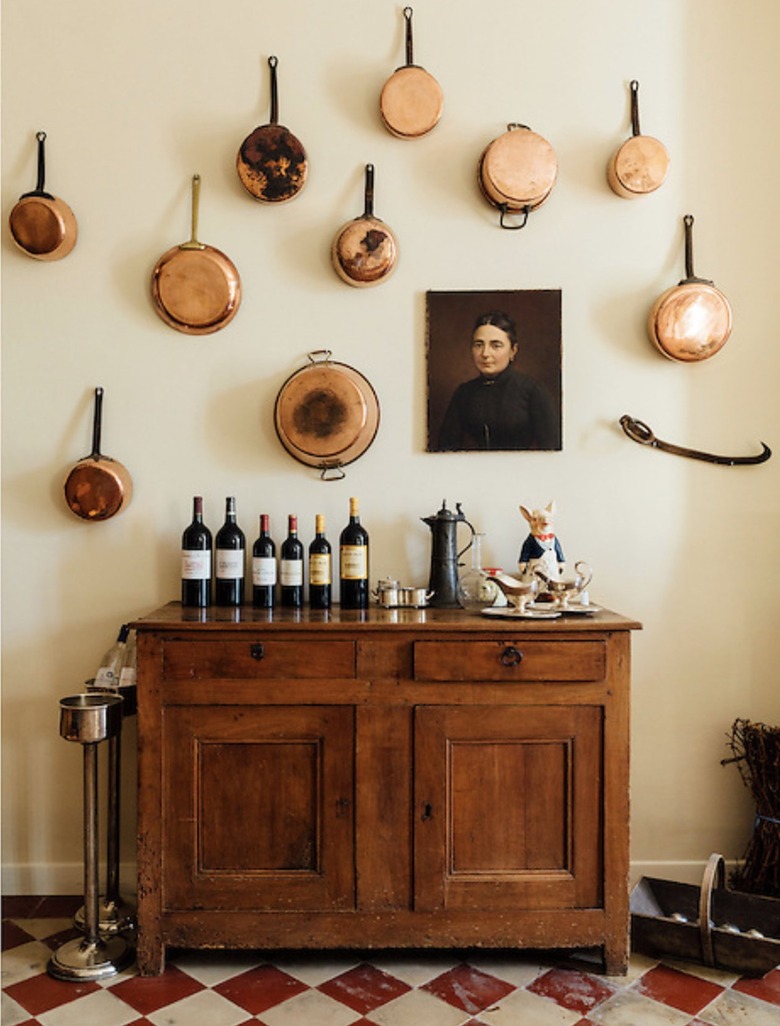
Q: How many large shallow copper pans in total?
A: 2